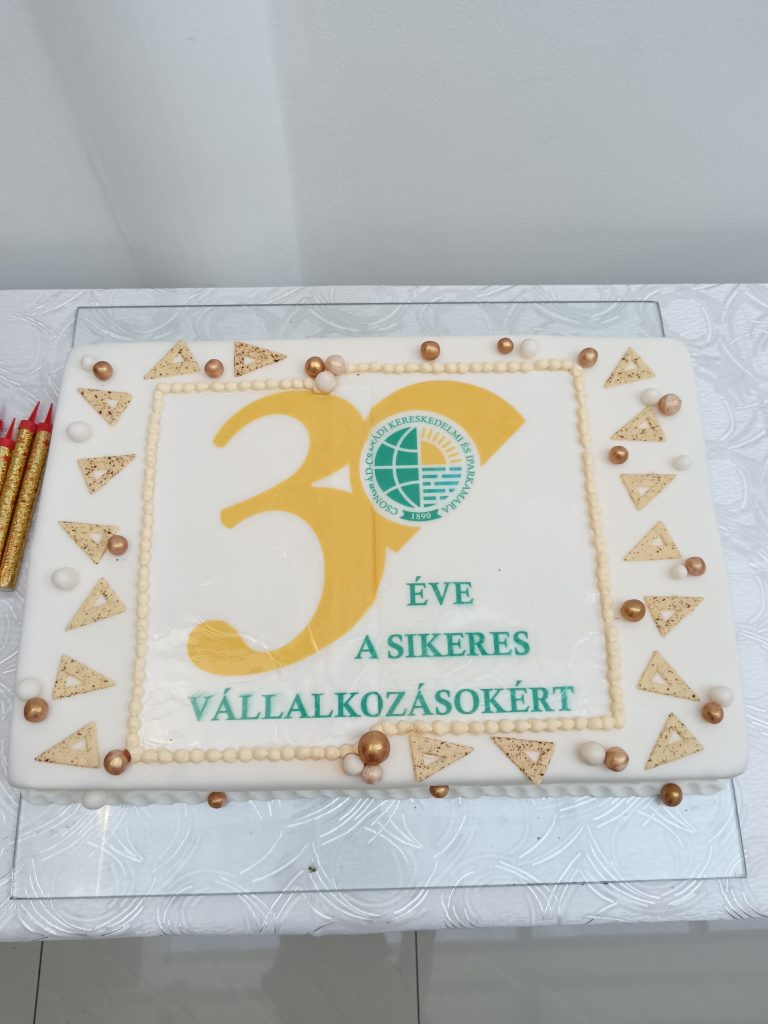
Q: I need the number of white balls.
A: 13